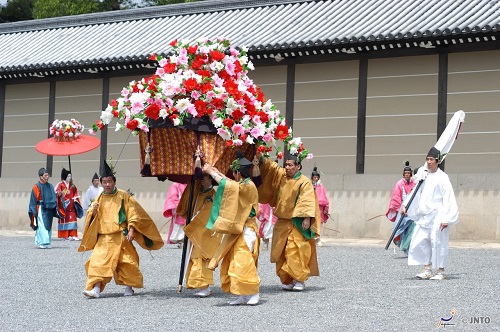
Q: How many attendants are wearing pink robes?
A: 4